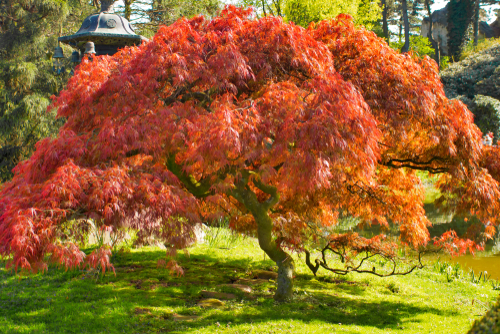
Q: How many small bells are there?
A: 3